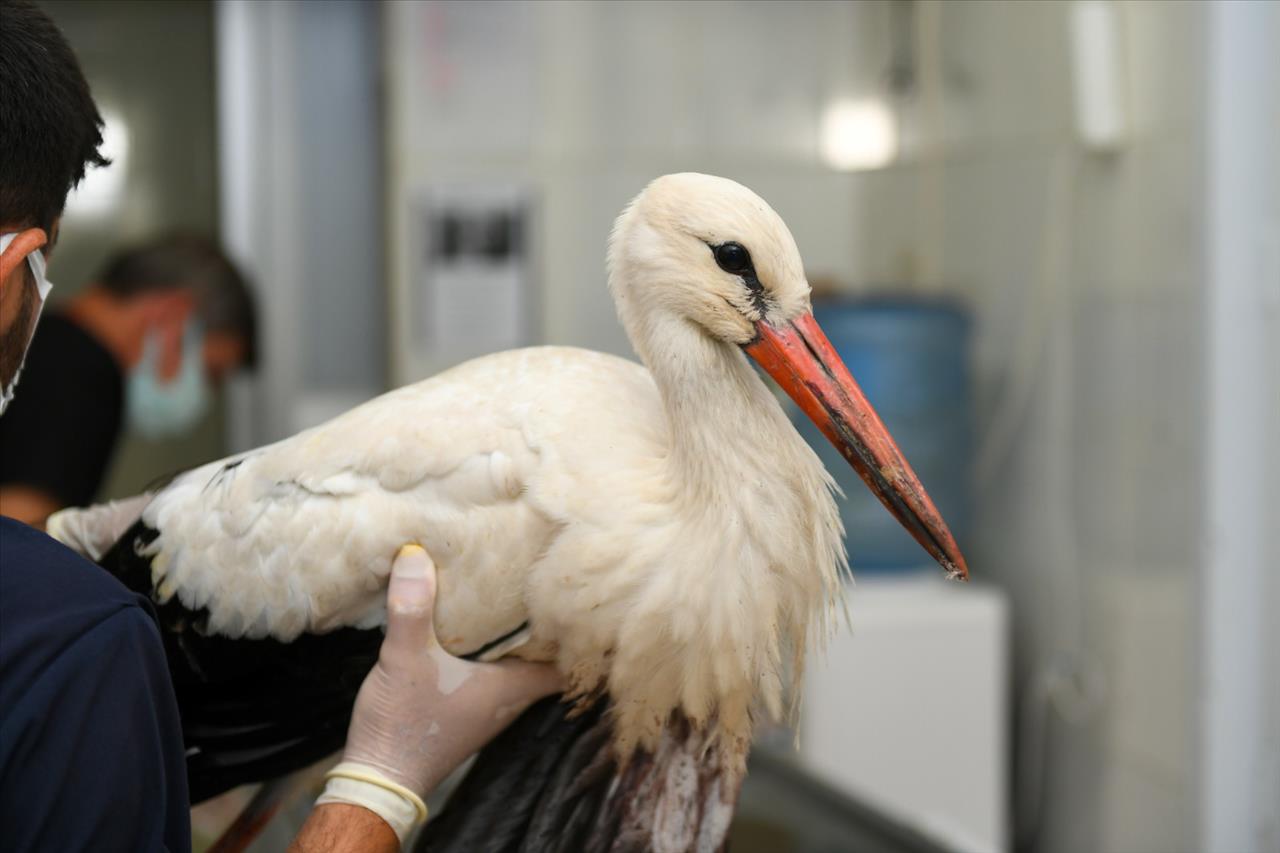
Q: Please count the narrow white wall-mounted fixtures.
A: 1